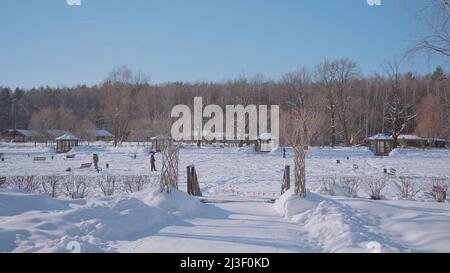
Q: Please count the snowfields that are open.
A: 1